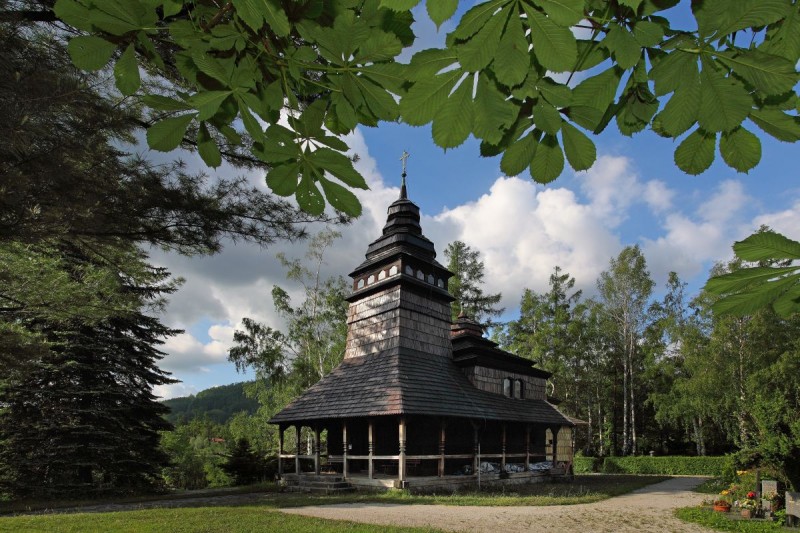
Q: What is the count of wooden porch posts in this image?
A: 11